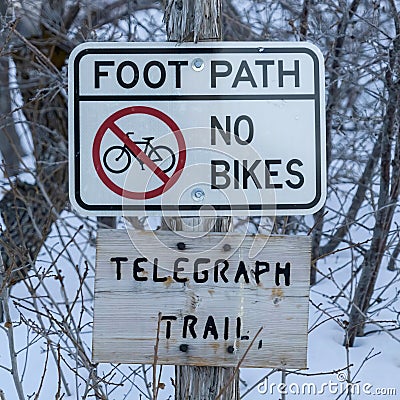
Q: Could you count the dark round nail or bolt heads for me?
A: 4